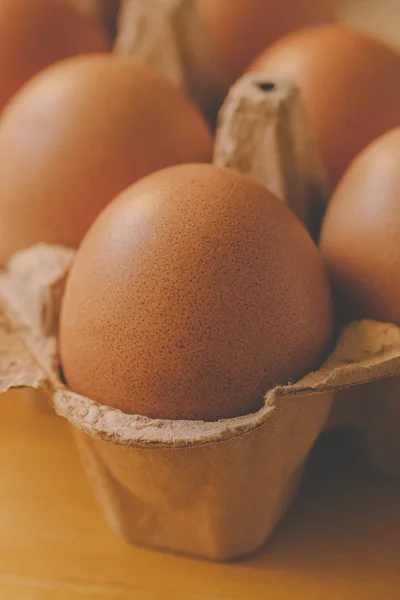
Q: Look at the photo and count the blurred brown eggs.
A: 5